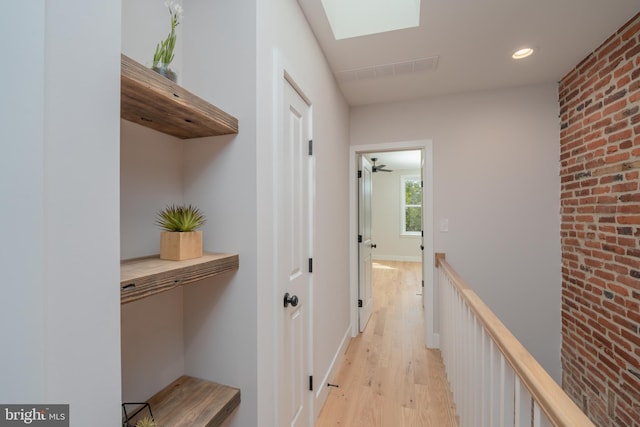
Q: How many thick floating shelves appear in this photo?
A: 3